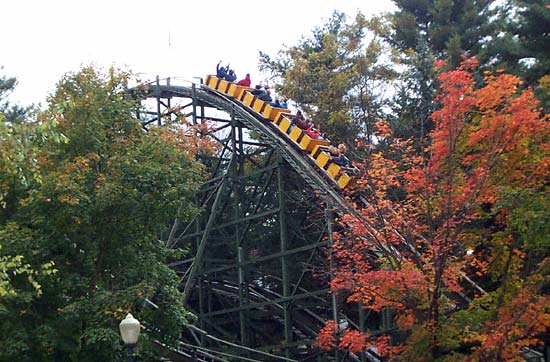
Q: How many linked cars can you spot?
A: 4